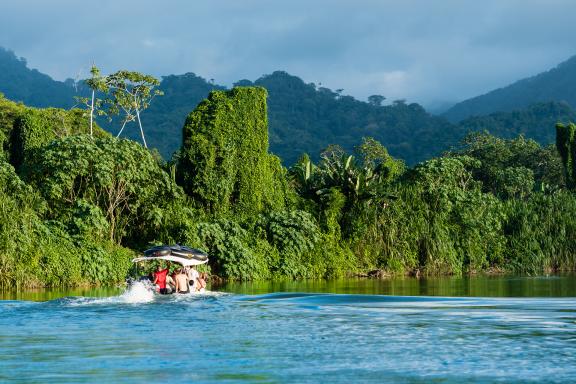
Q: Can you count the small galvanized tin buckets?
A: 0